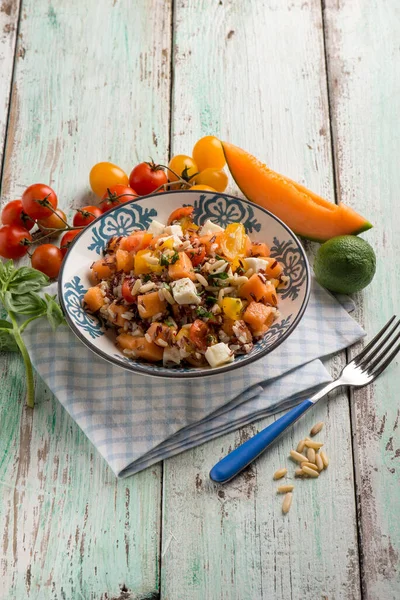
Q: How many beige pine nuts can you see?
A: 14